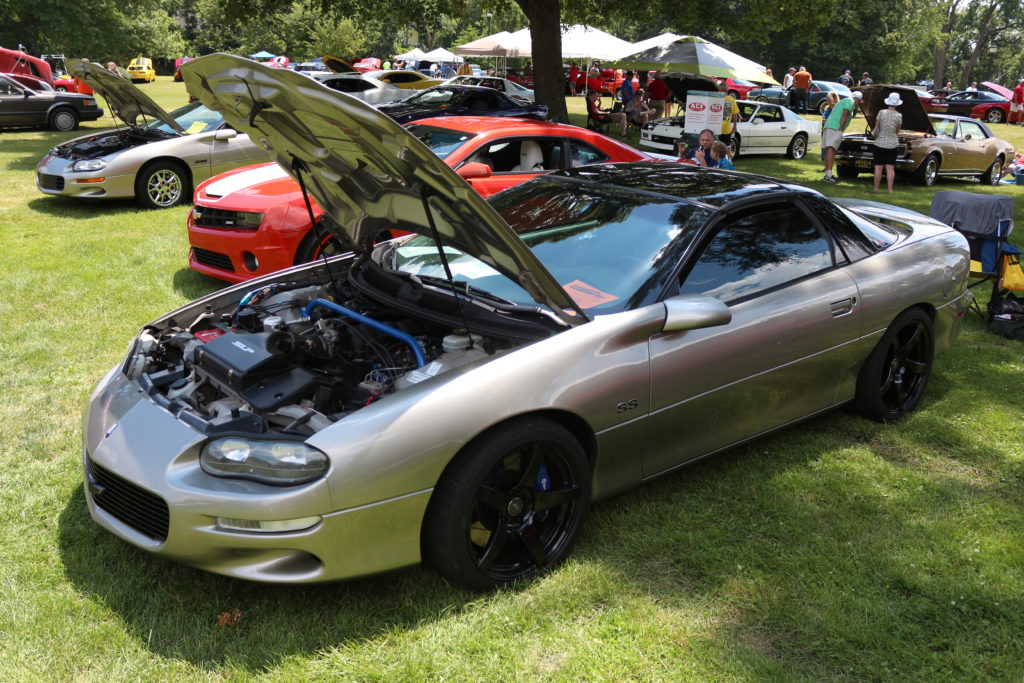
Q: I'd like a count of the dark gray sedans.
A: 1